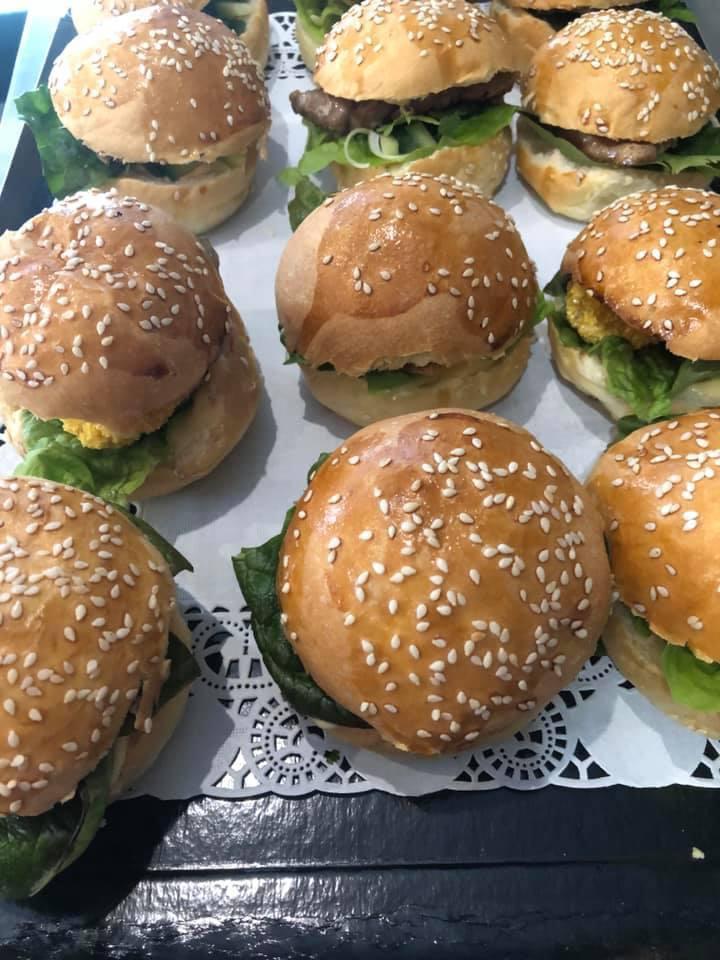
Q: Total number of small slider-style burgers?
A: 12